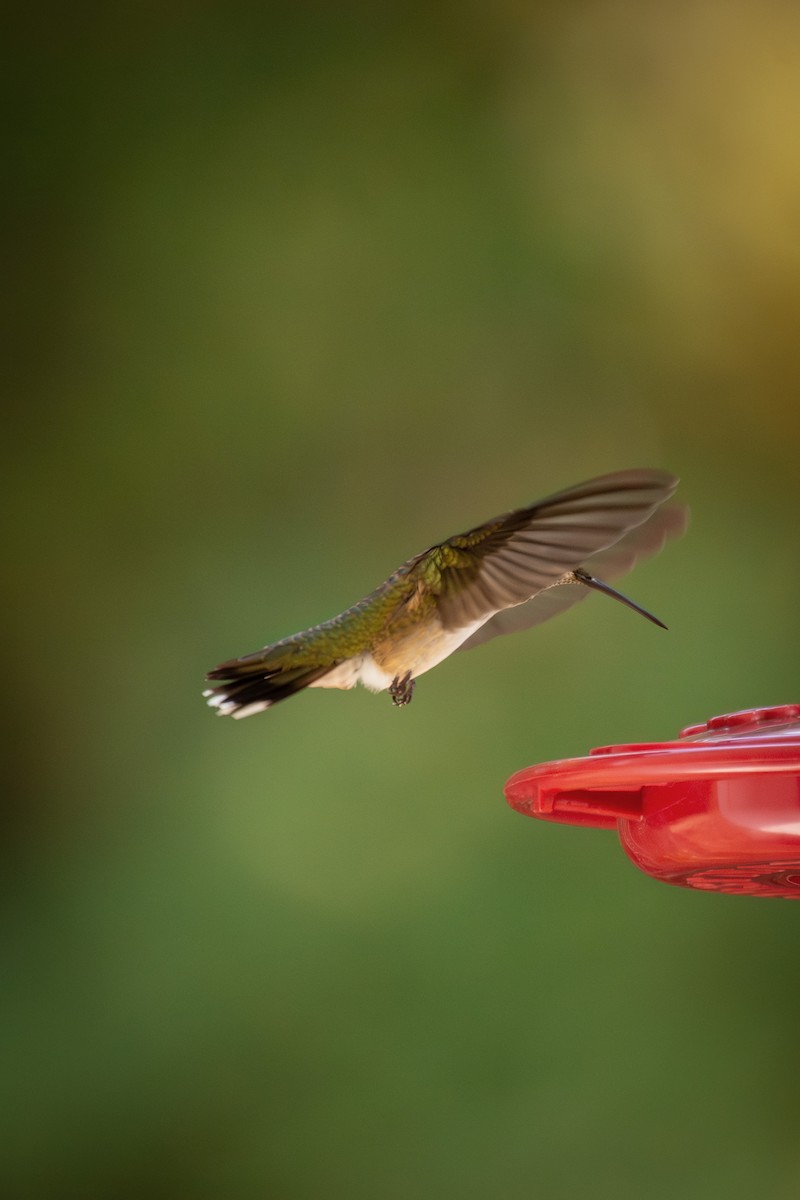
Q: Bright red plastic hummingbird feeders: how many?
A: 1